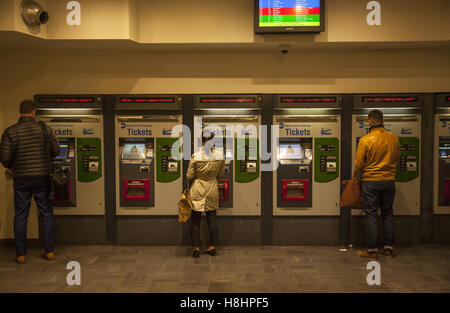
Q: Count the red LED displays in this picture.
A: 5